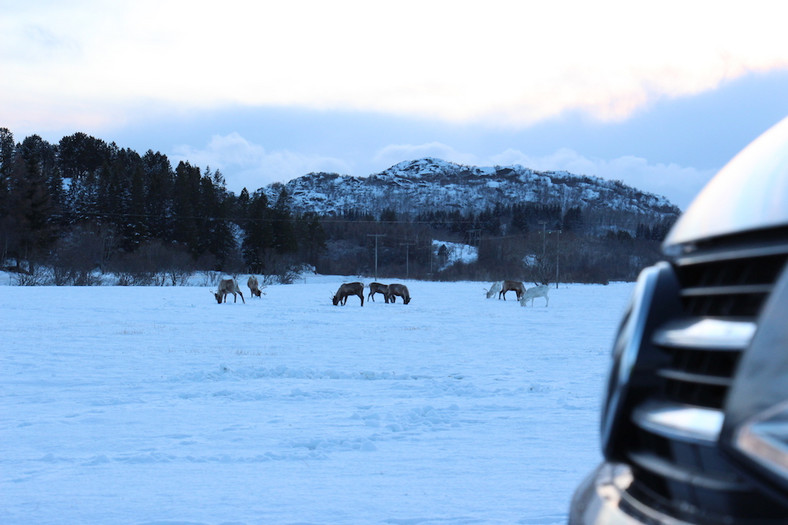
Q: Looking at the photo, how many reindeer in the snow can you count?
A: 8